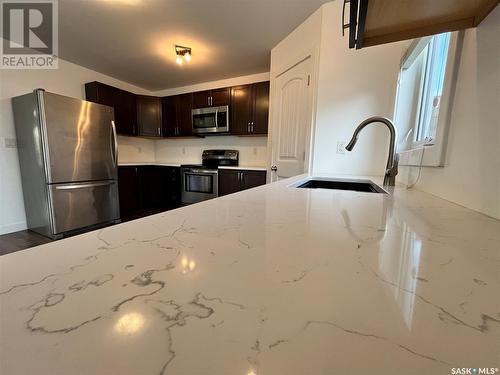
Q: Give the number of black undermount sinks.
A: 1